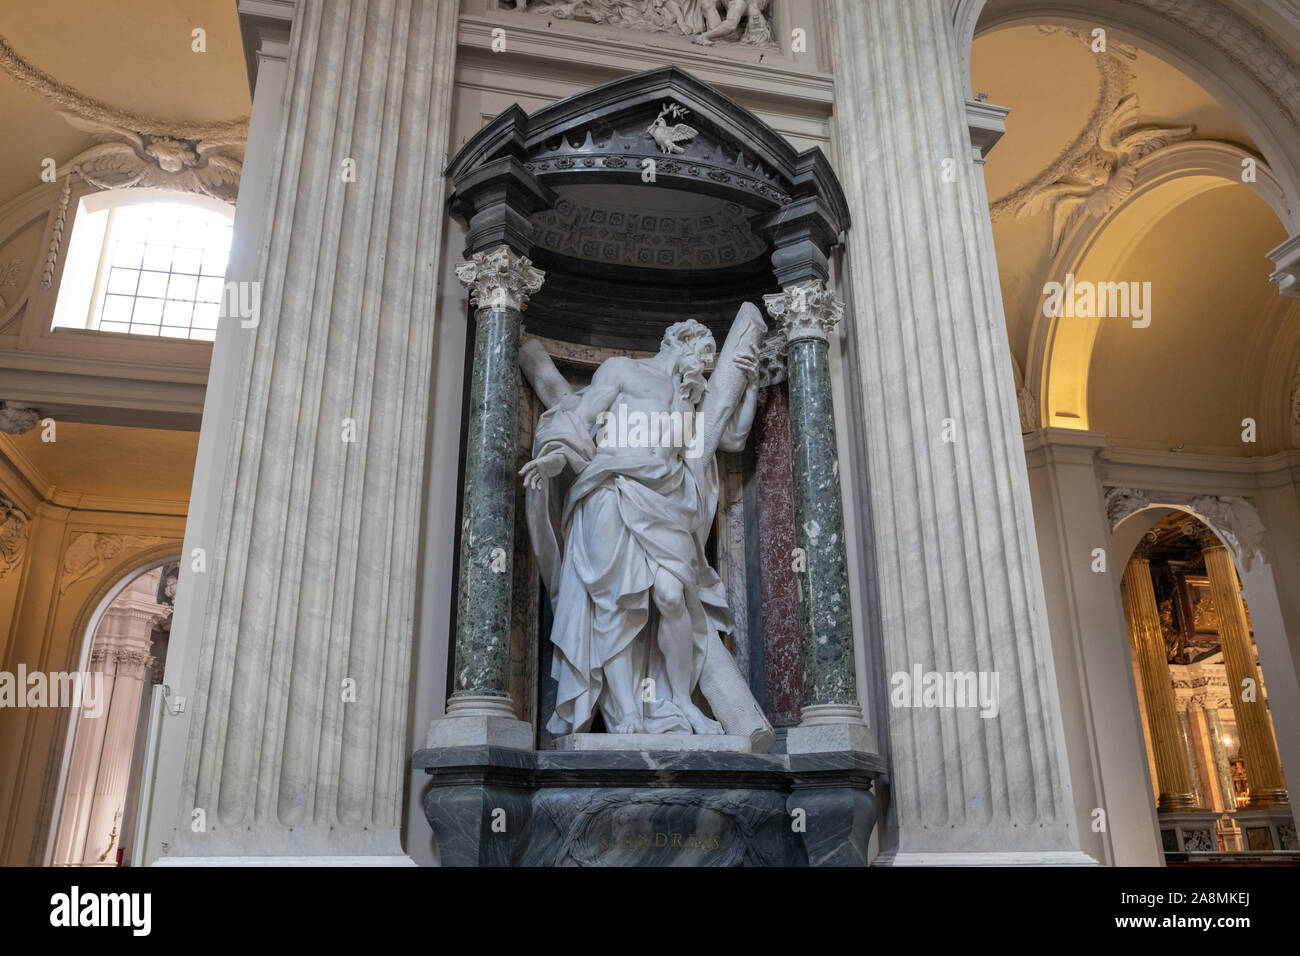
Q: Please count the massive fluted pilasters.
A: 2